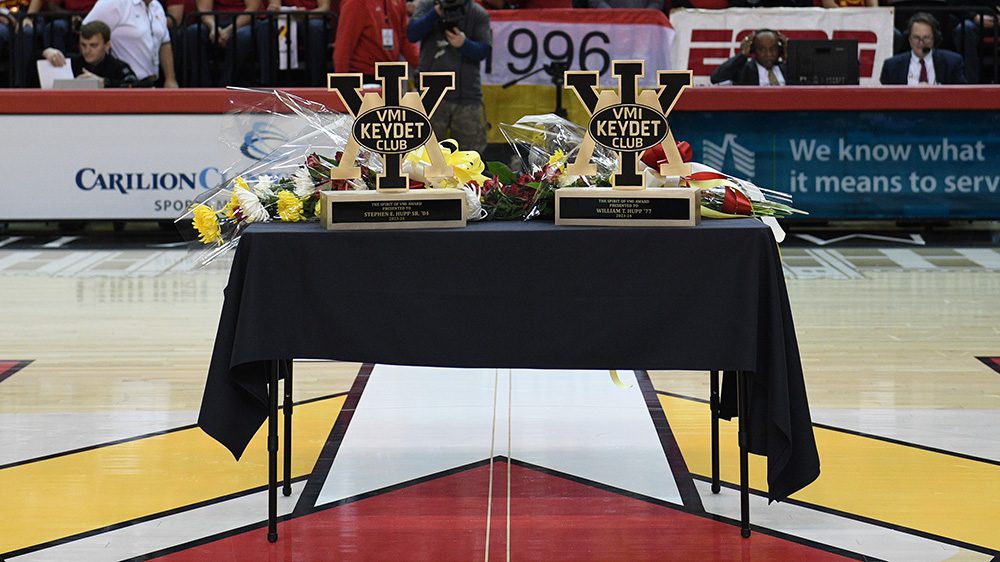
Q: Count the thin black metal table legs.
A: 4